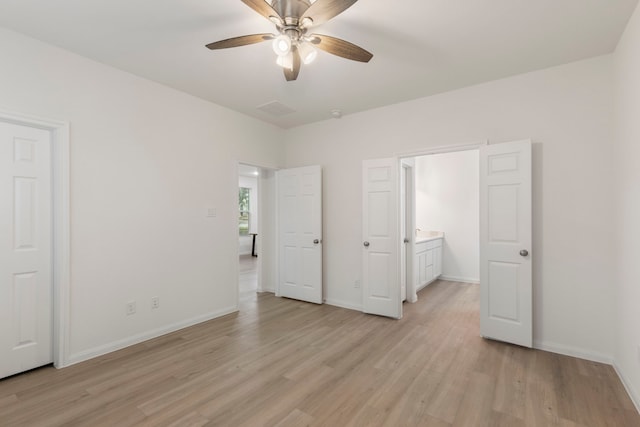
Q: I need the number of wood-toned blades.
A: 5